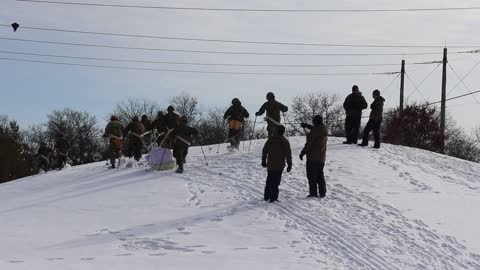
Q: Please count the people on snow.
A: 14